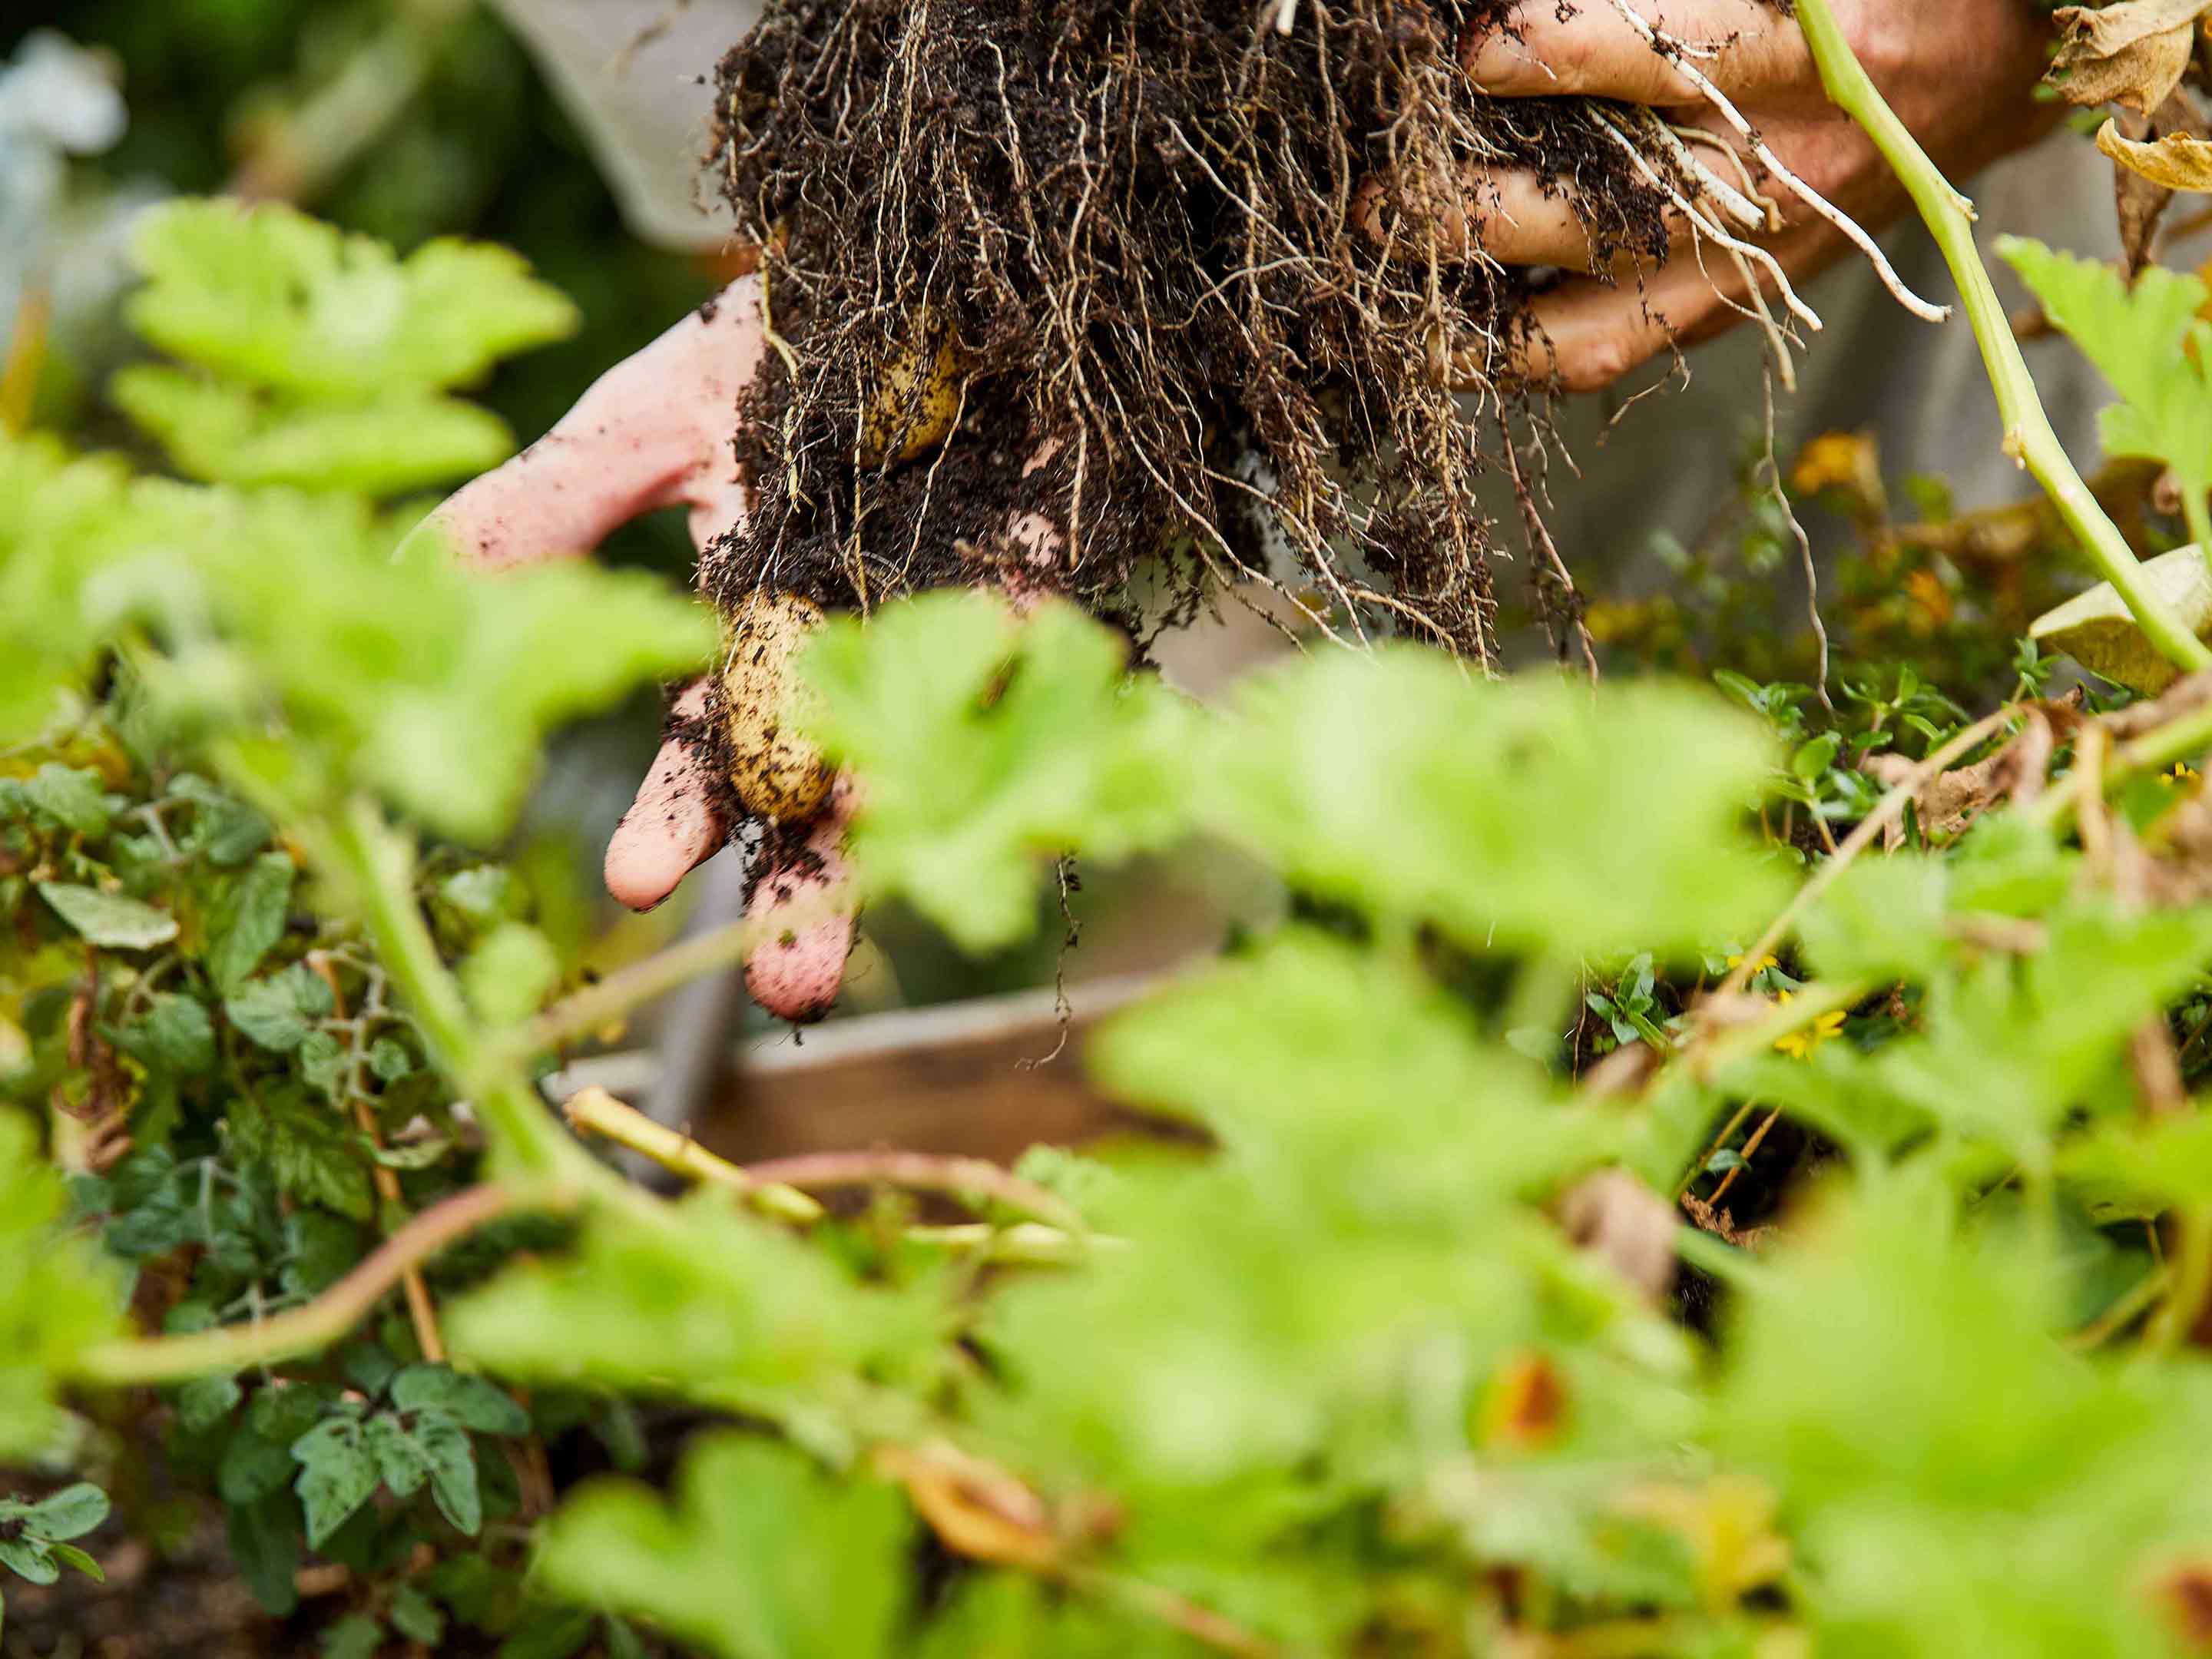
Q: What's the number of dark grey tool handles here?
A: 1